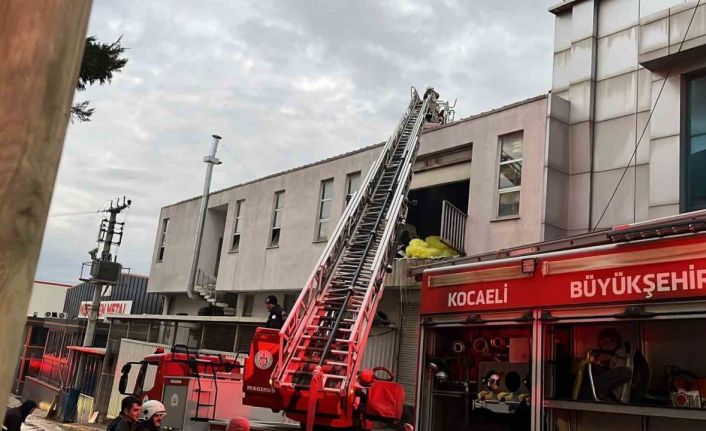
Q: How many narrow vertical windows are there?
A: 6